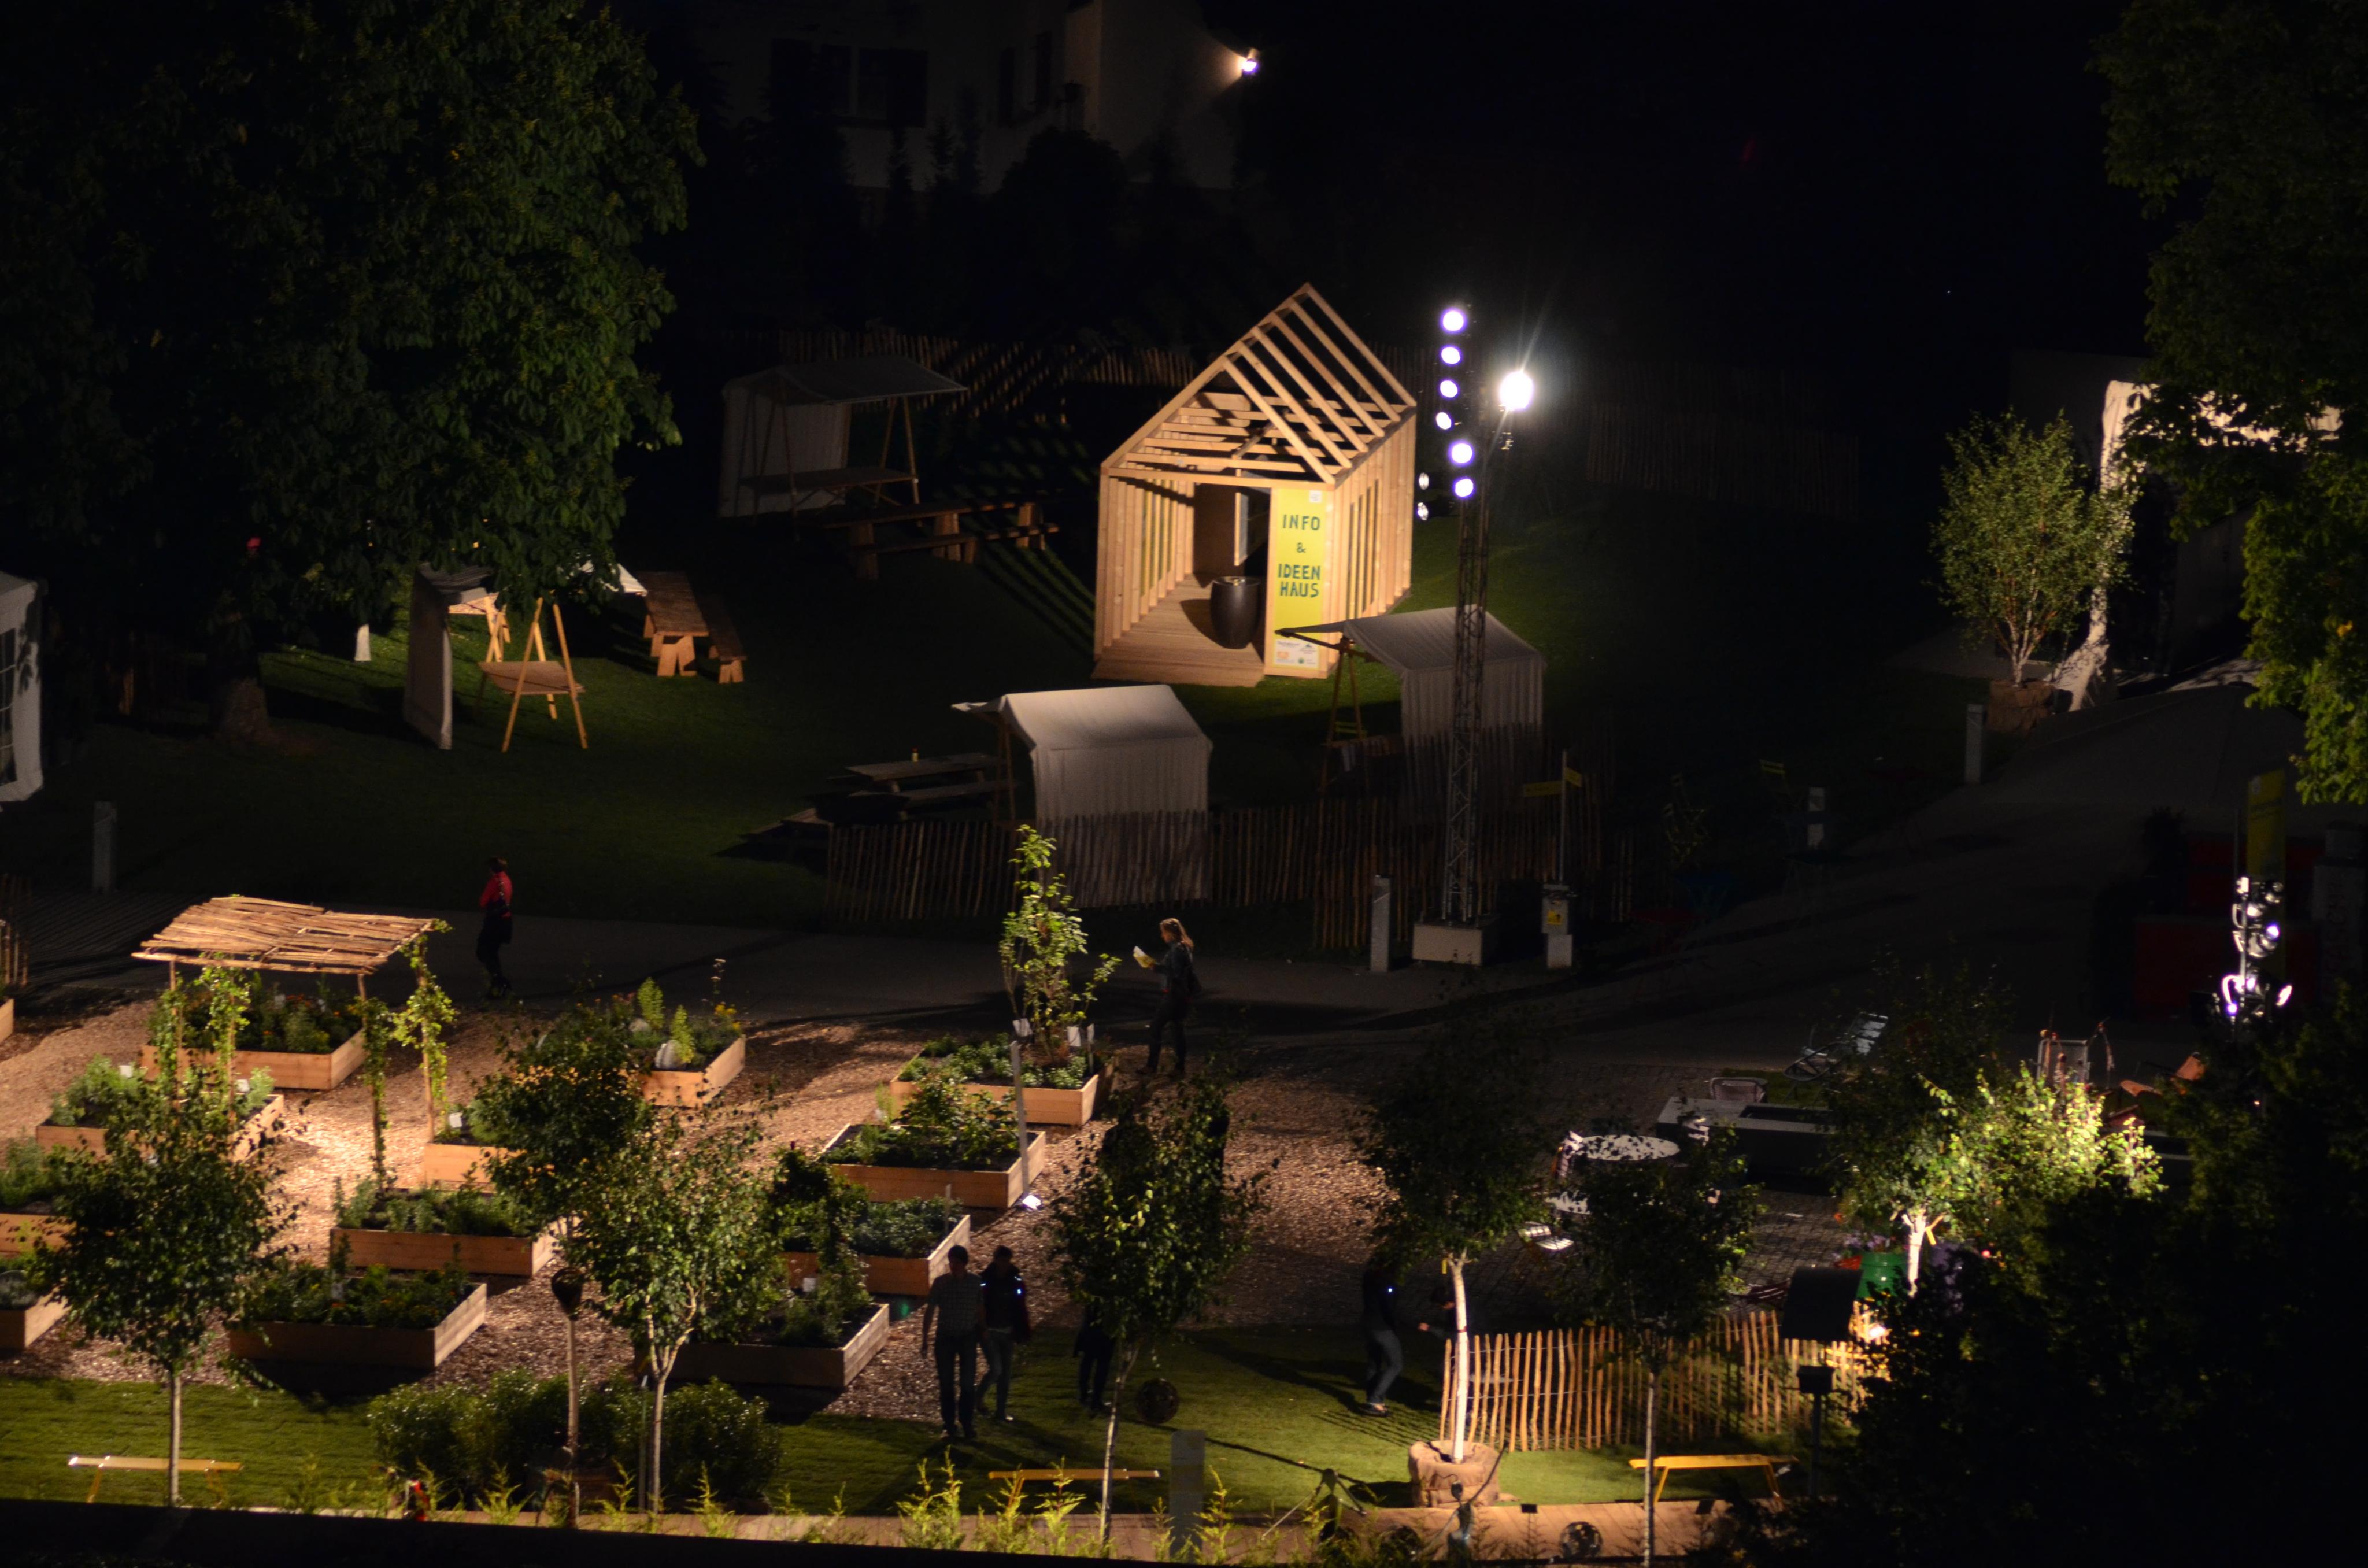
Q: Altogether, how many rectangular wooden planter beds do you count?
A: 13